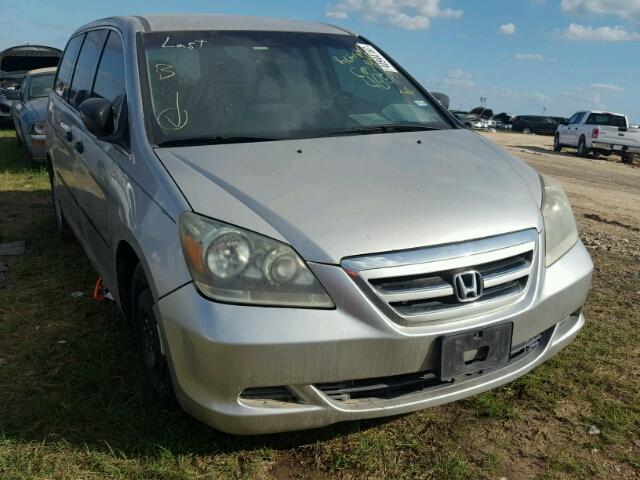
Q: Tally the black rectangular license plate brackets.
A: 1